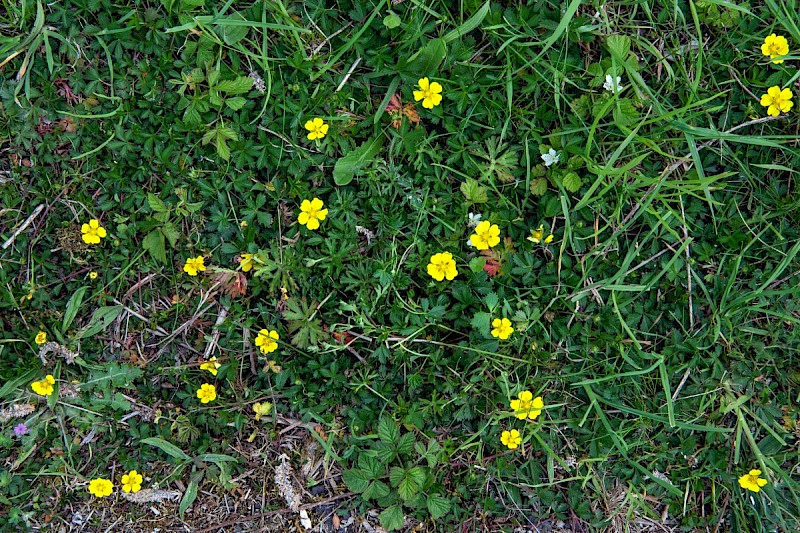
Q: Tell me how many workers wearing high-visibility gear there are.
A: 0